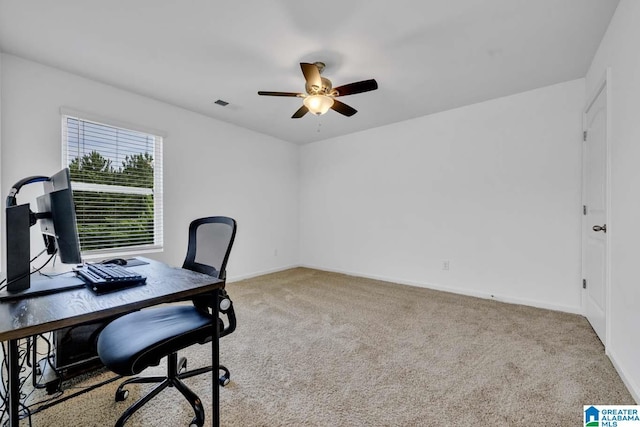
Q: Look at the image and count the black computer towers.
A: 1